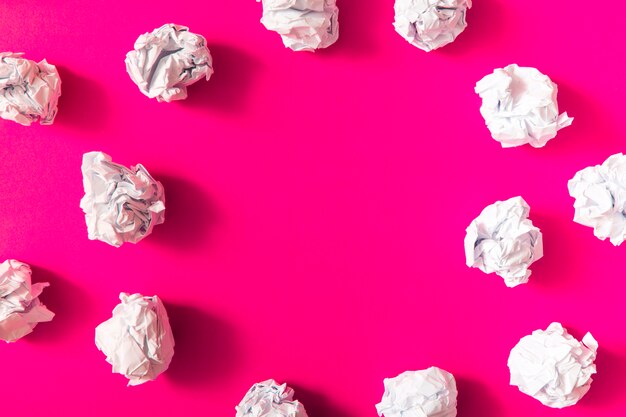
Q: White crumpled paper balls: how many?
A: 13